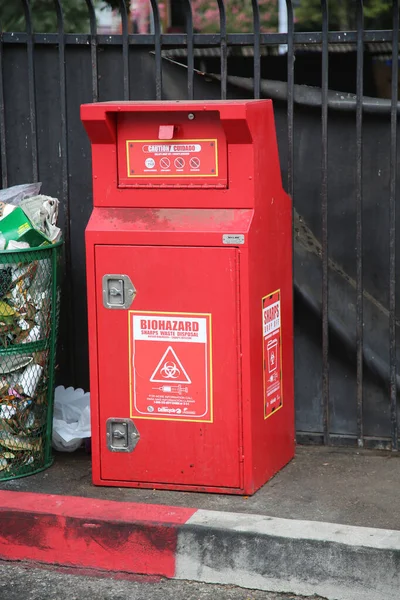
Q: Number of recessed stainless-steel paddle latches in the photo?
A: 2